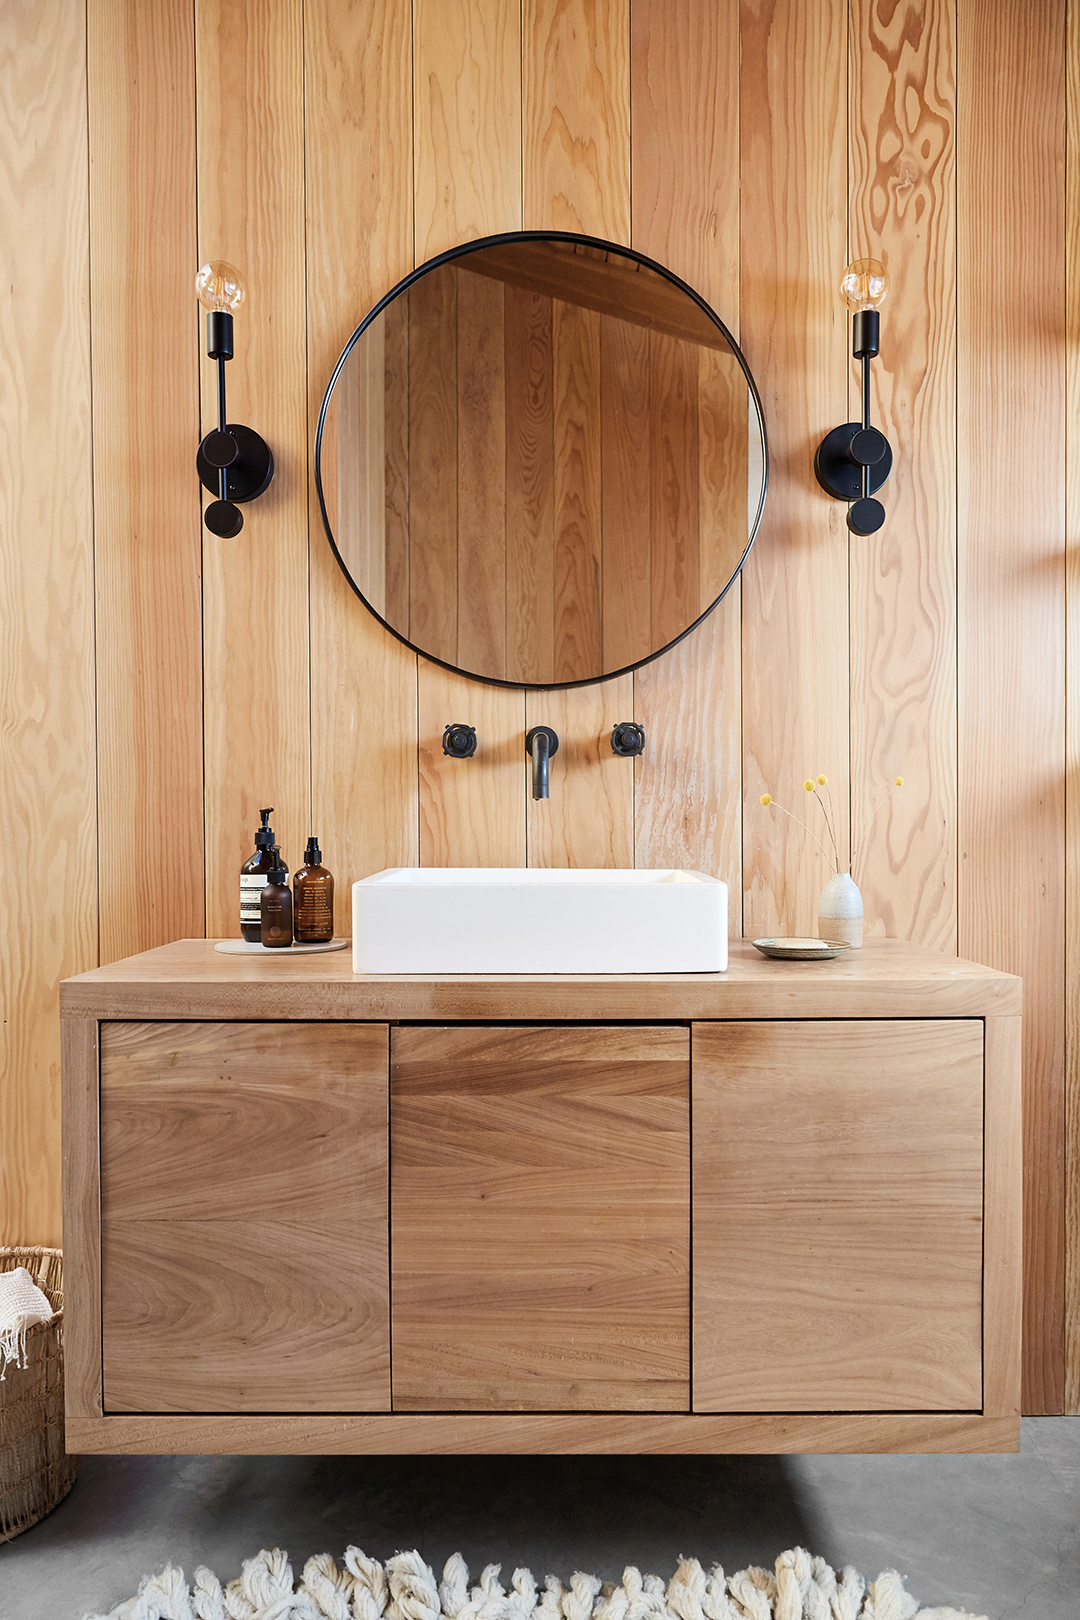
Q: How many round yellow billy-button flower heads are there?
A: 4